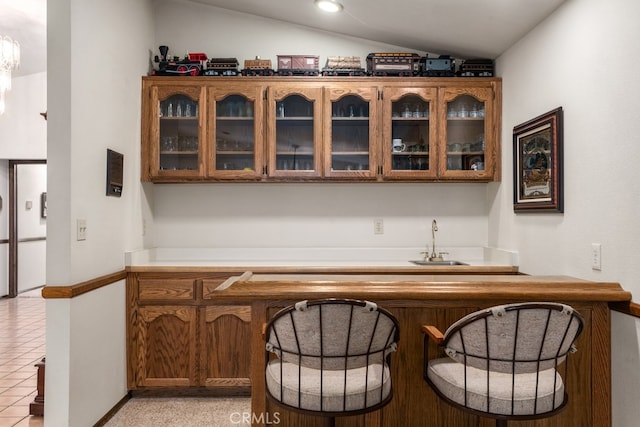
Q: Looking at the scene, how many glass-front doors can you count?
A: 6